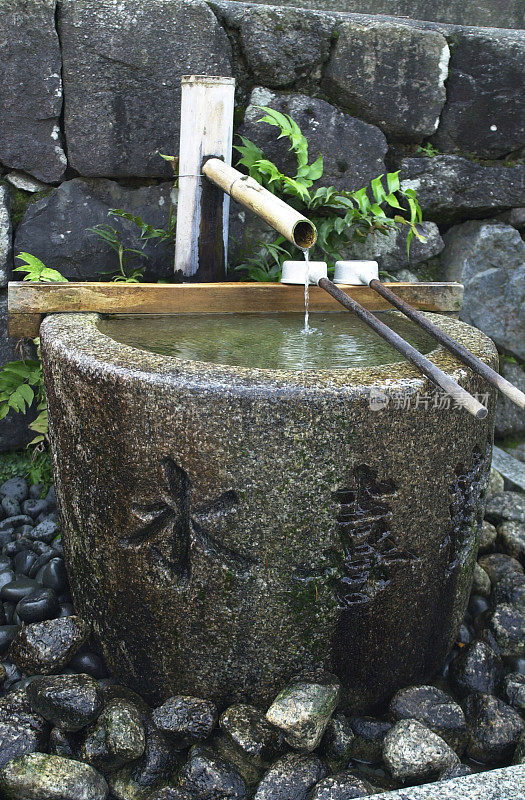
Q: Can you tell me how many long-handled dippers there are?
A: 2